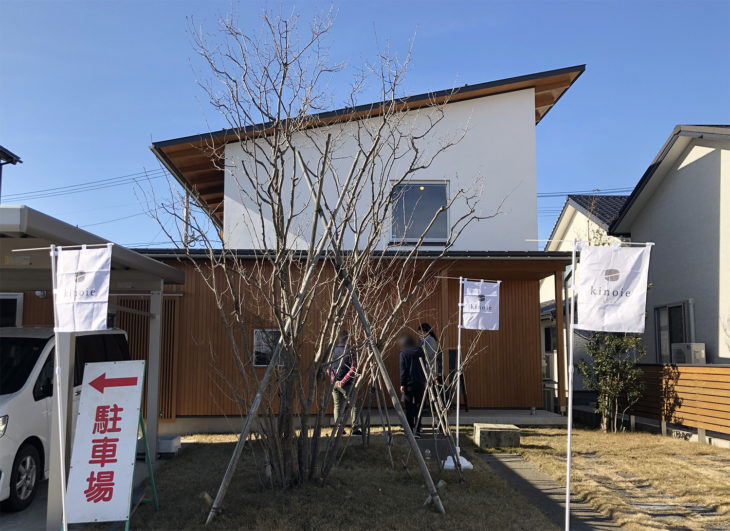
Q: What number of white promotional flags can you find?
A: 3